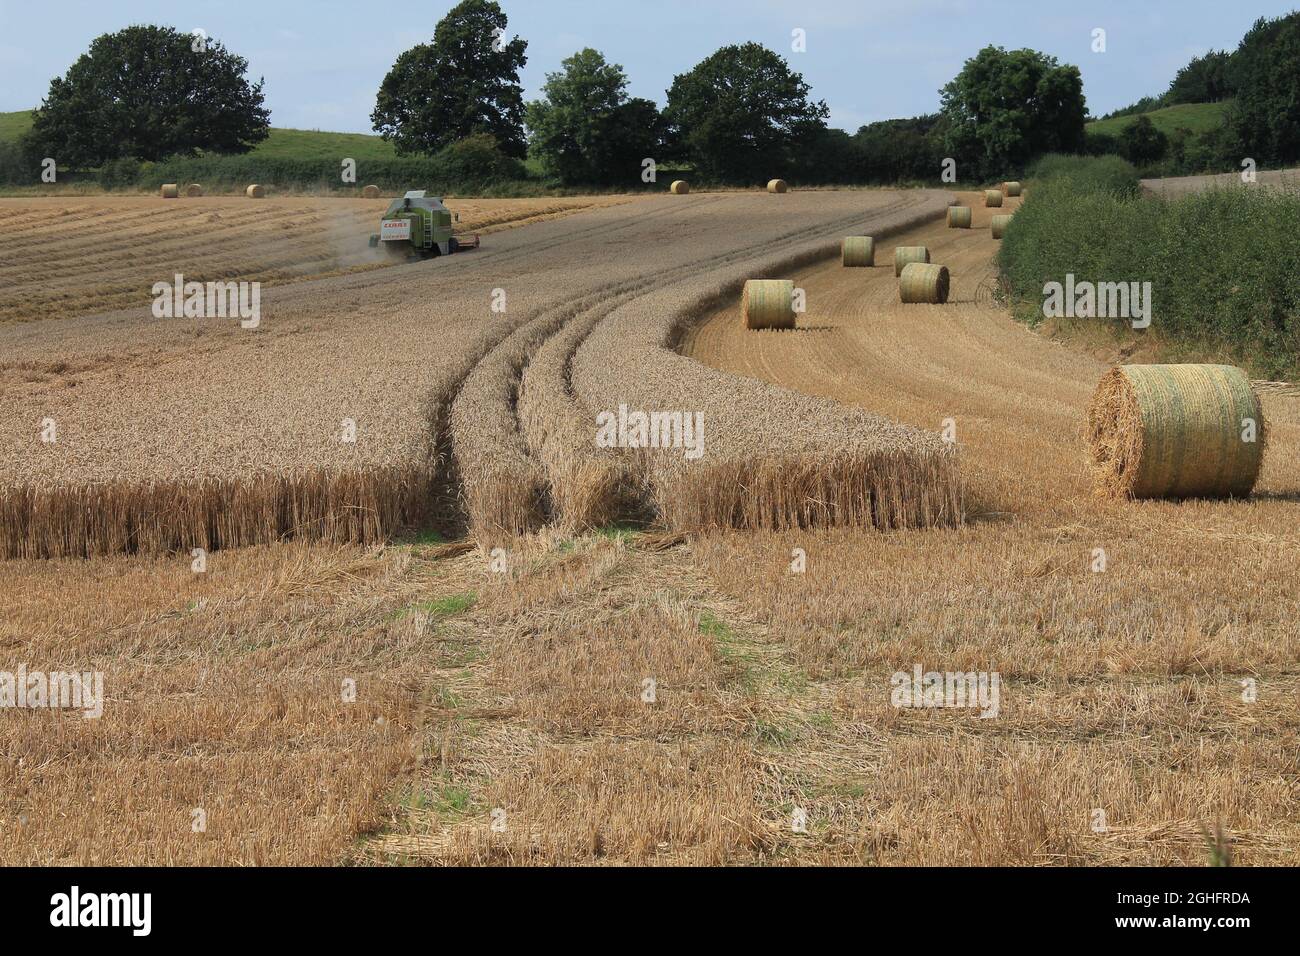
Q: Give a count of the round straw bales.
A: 15